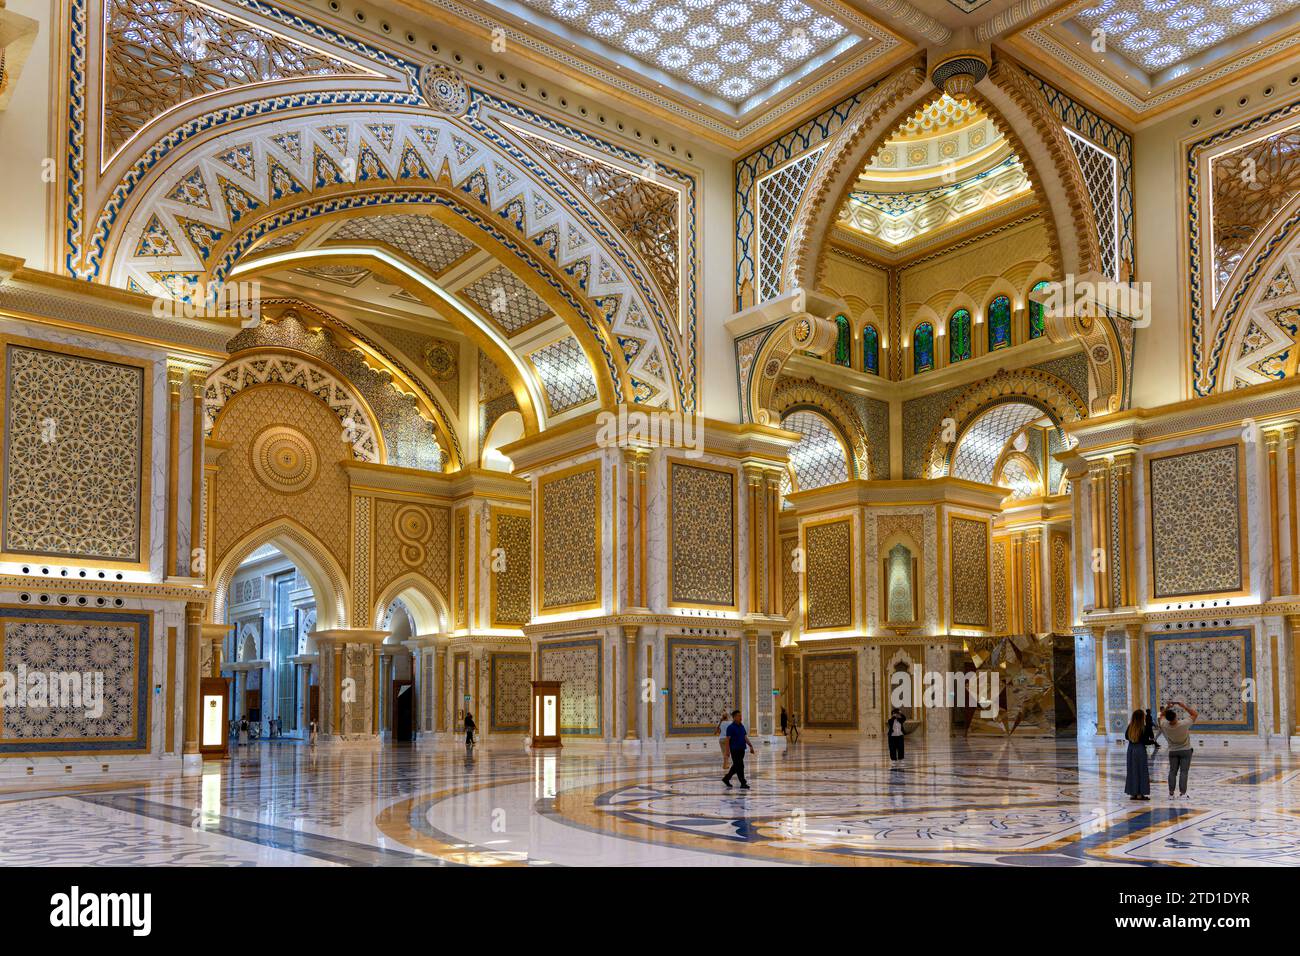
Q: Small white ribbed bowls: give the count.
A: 0